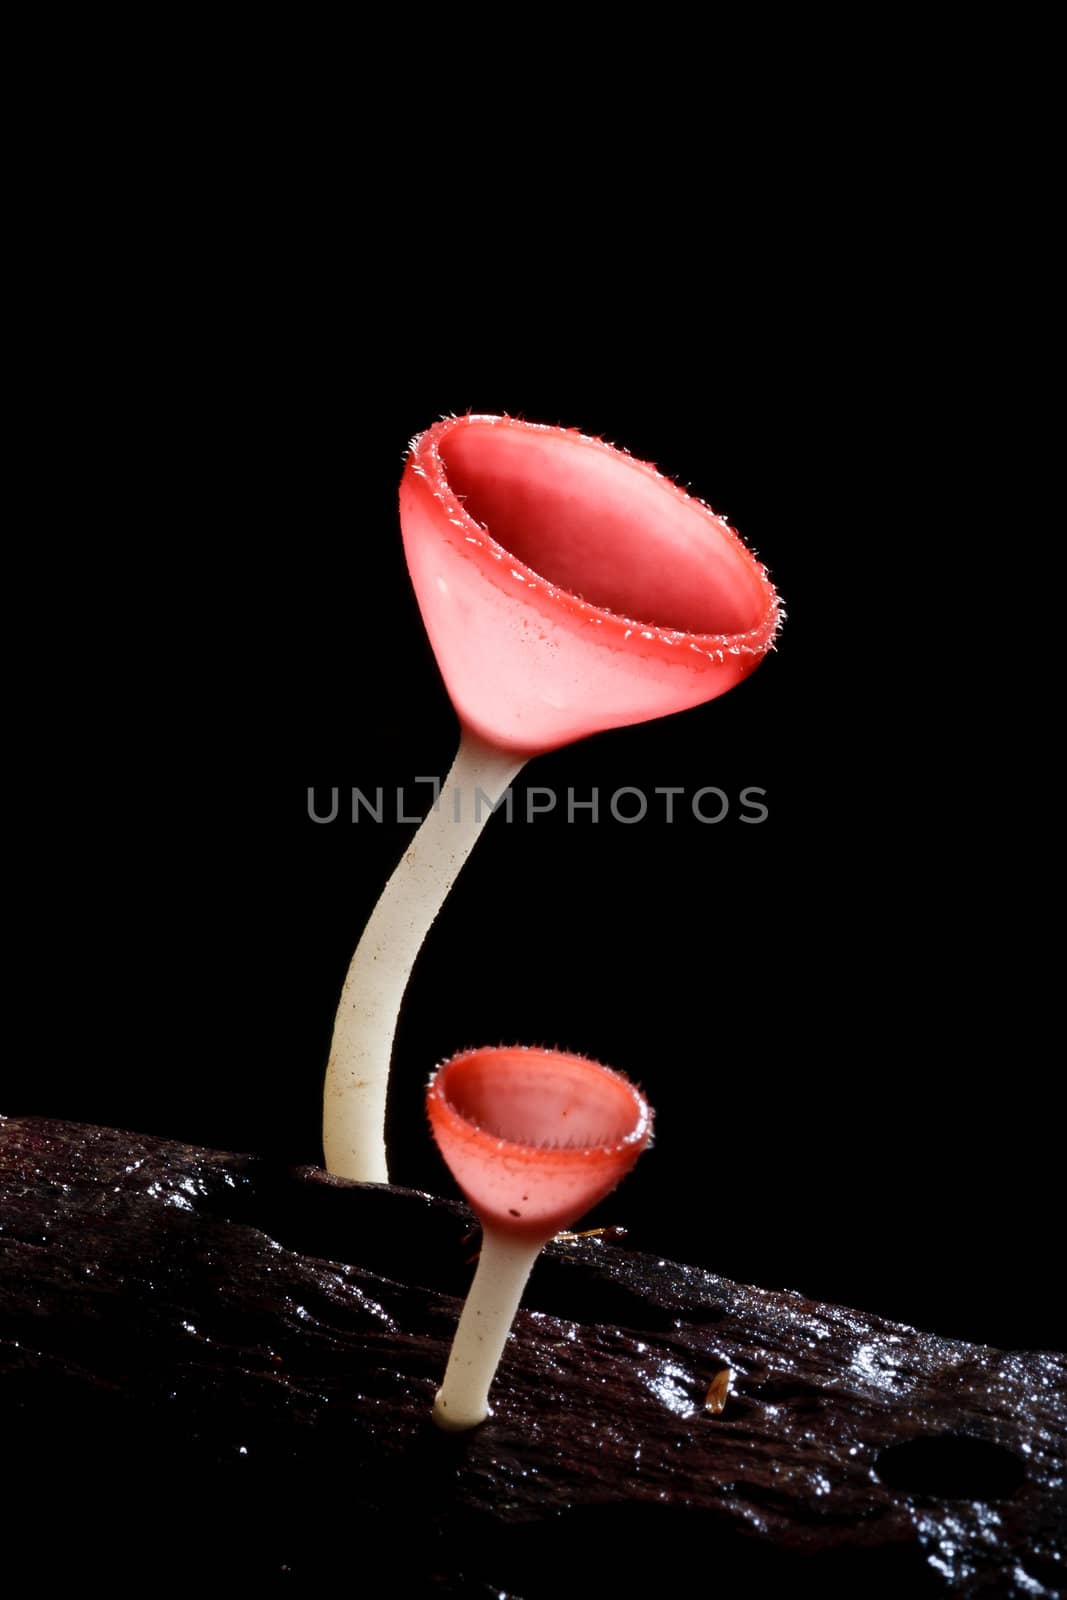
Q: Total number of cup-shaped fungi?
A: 2